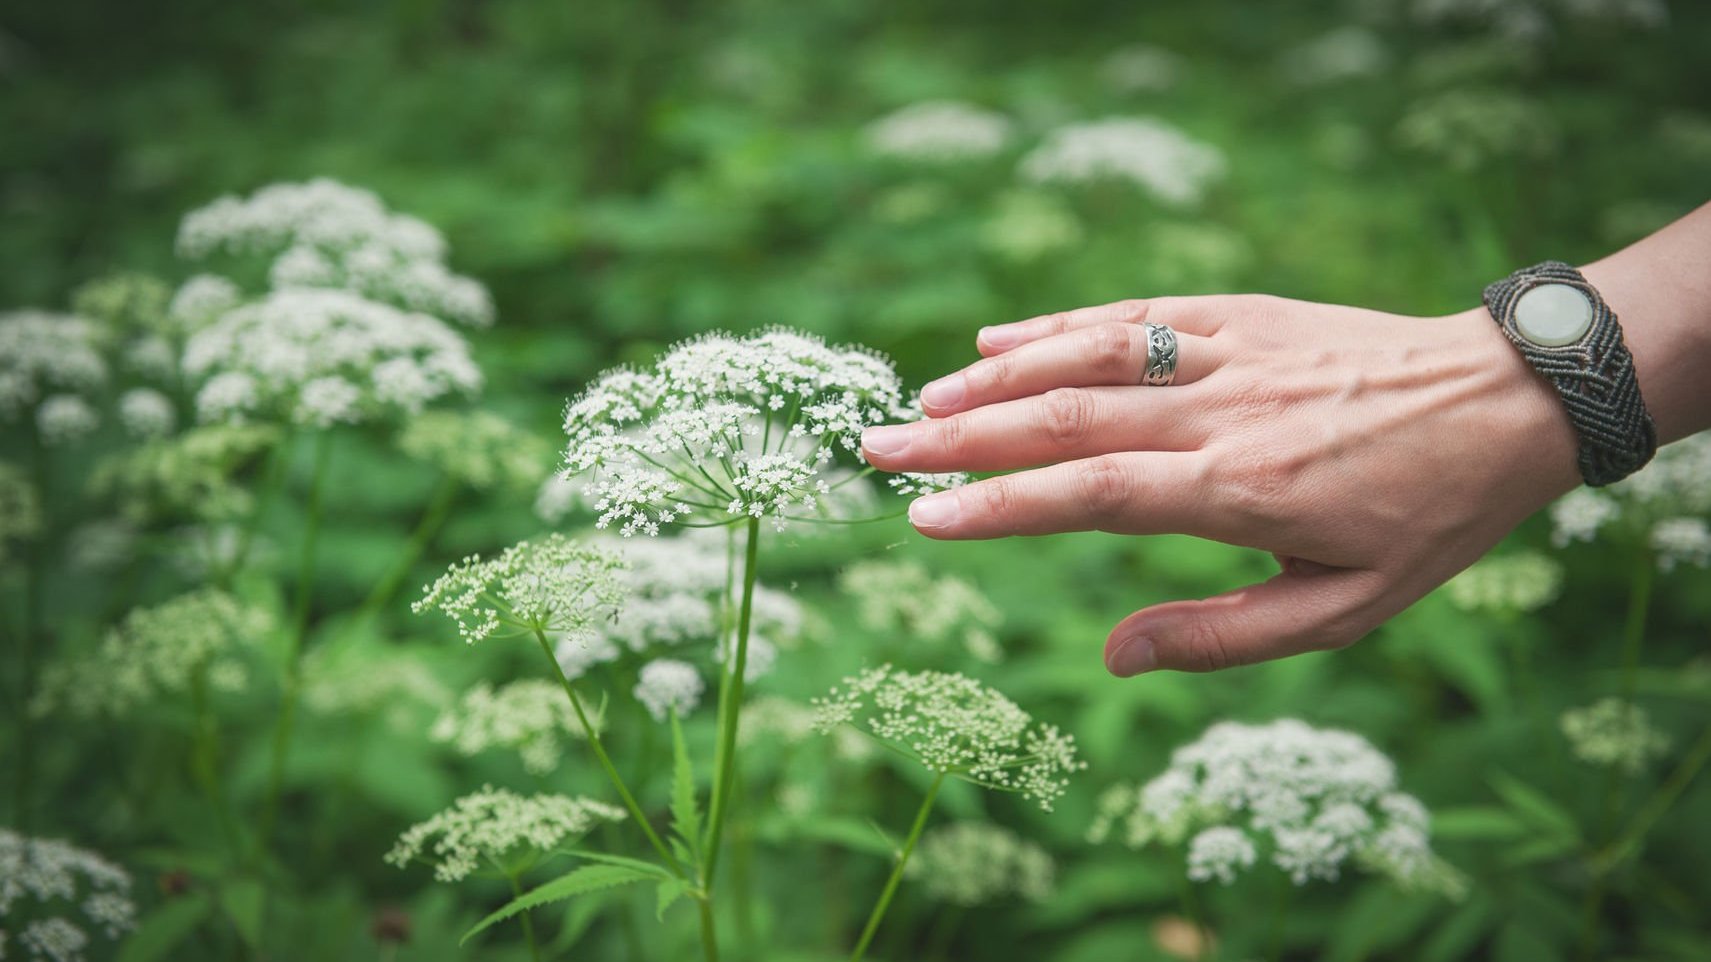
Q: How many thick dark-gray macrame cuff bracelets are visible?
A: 1